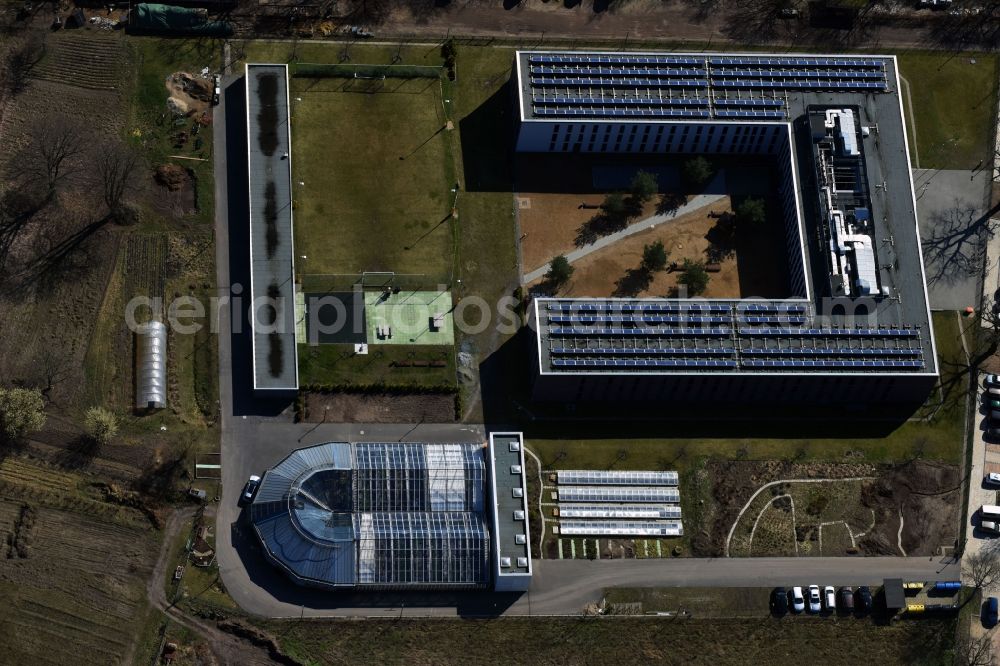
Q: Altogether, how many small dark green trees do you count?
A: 7